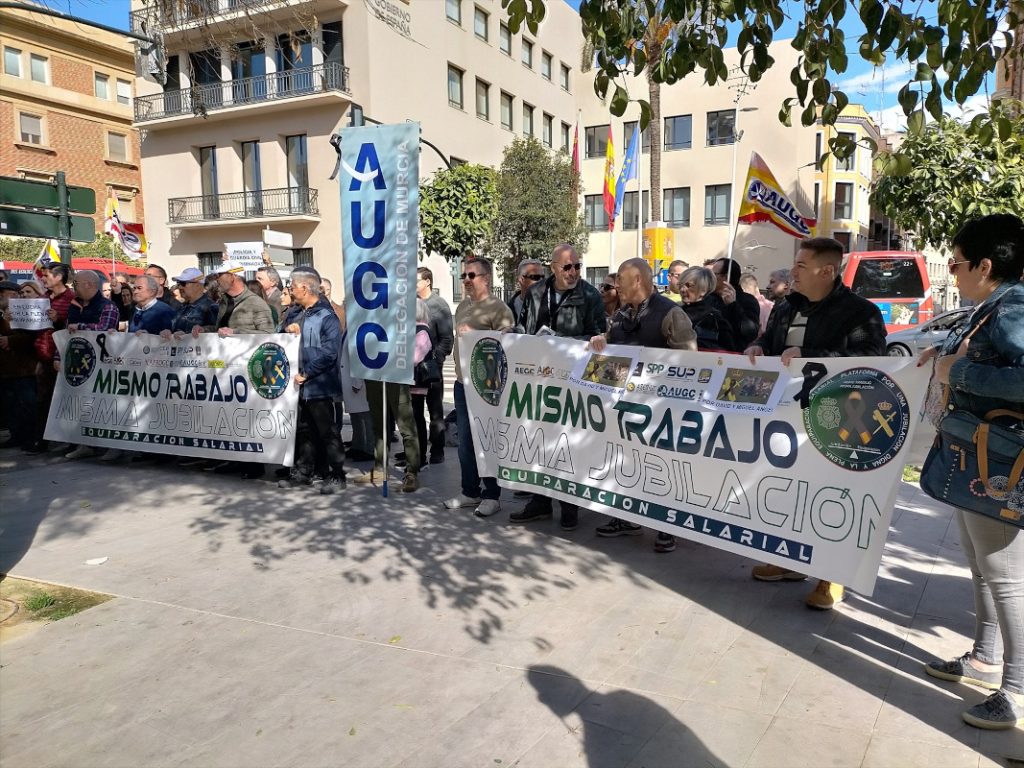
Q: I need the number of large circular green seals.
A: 4